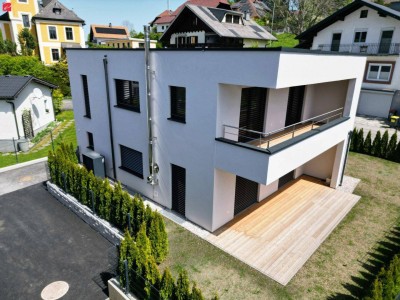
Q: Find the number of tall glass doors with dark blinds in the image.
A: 5